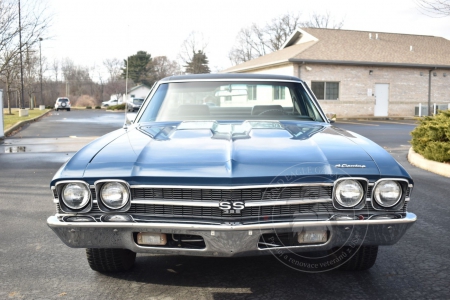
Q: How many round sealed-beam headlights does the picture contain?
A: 4